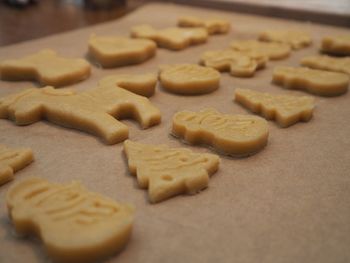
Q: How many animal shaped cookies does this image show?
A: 1